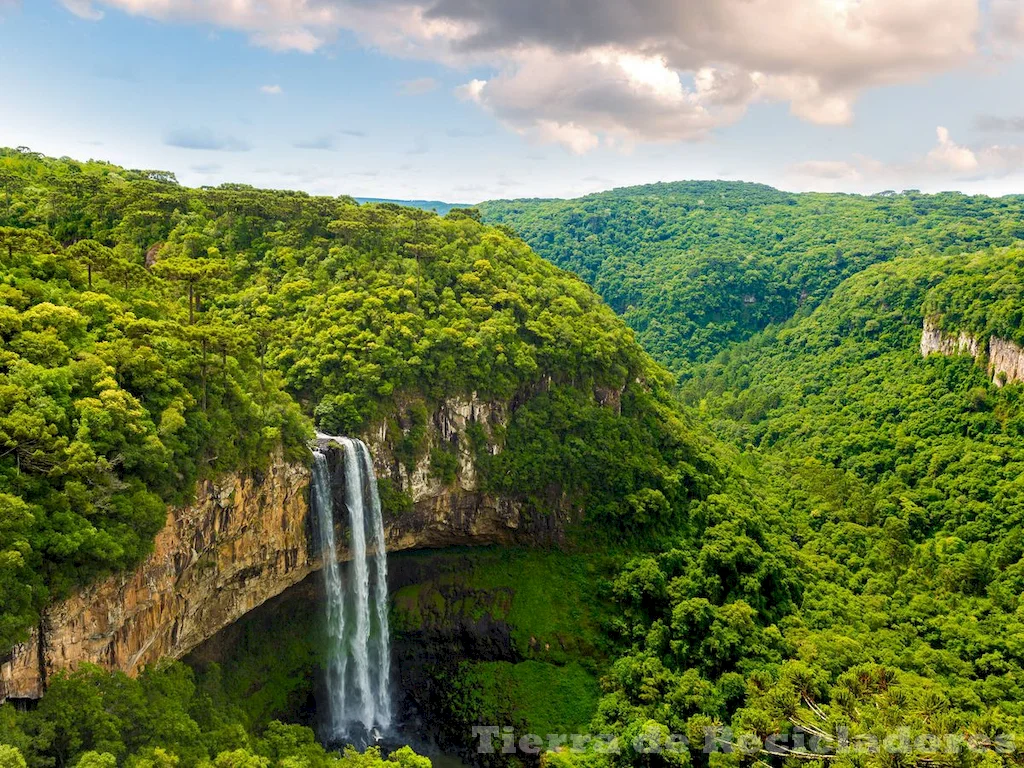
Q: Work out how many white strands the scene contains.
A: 3